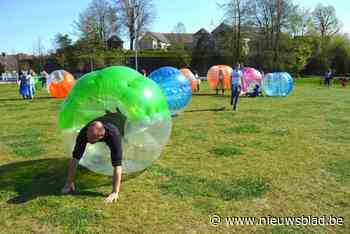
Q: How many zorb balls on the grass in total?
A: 7